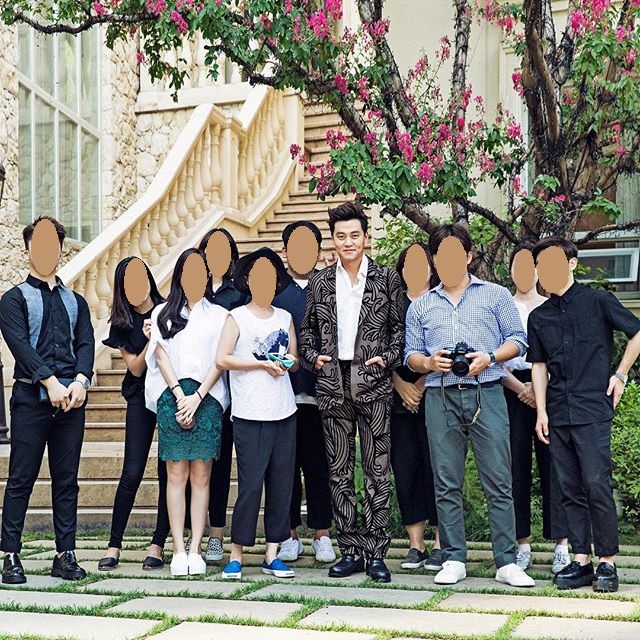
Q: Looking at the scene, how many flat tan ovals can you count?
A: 10